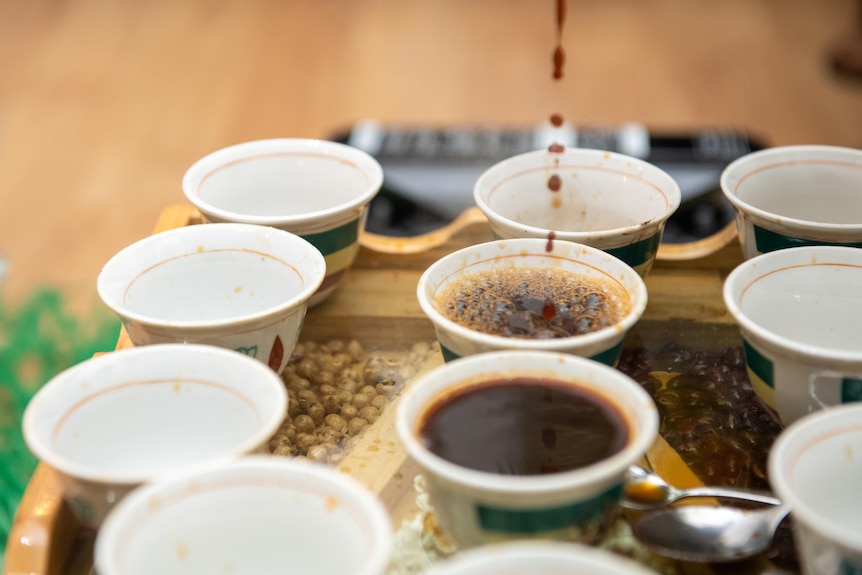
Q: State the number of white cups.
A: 11